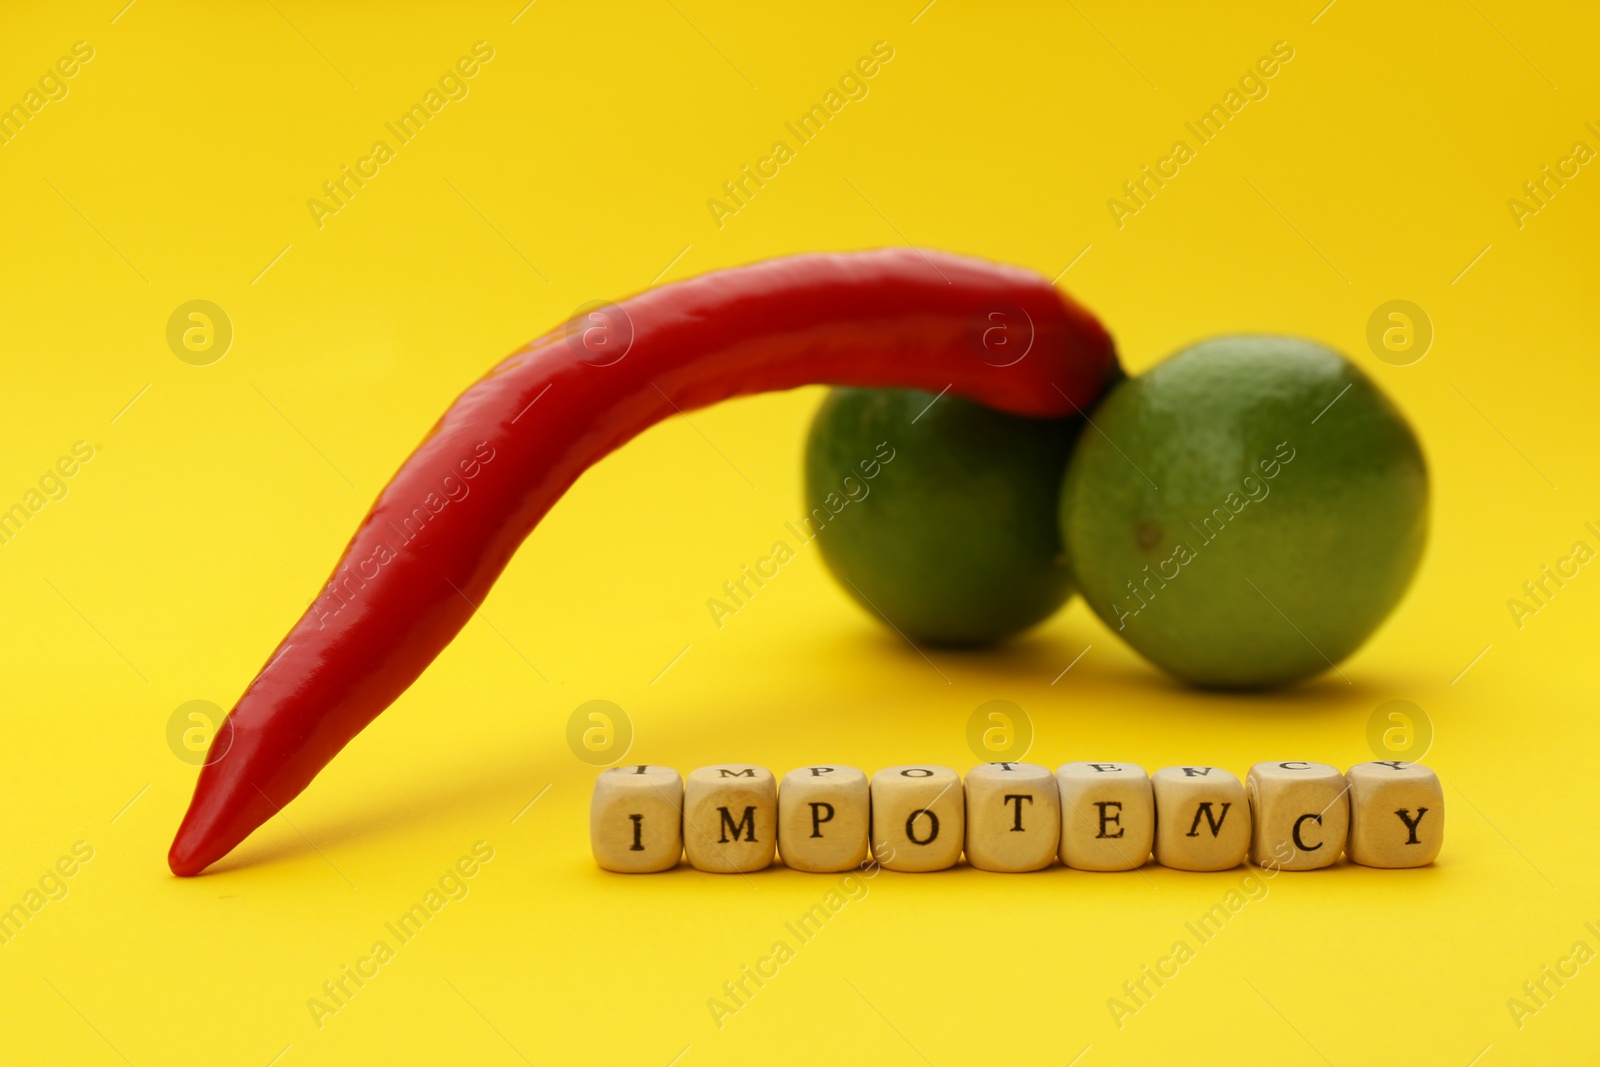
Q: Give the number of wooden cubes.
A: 9